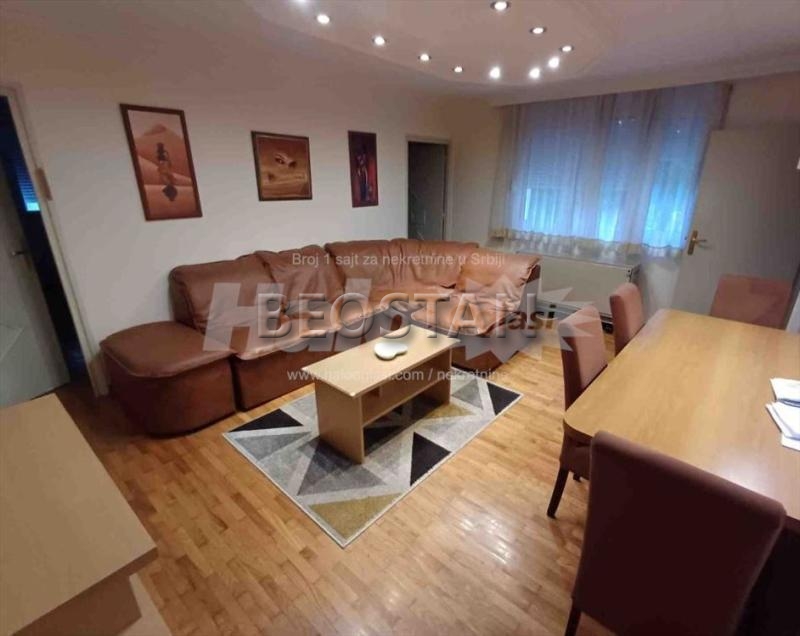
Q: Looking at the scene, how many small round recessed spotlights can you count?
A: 11